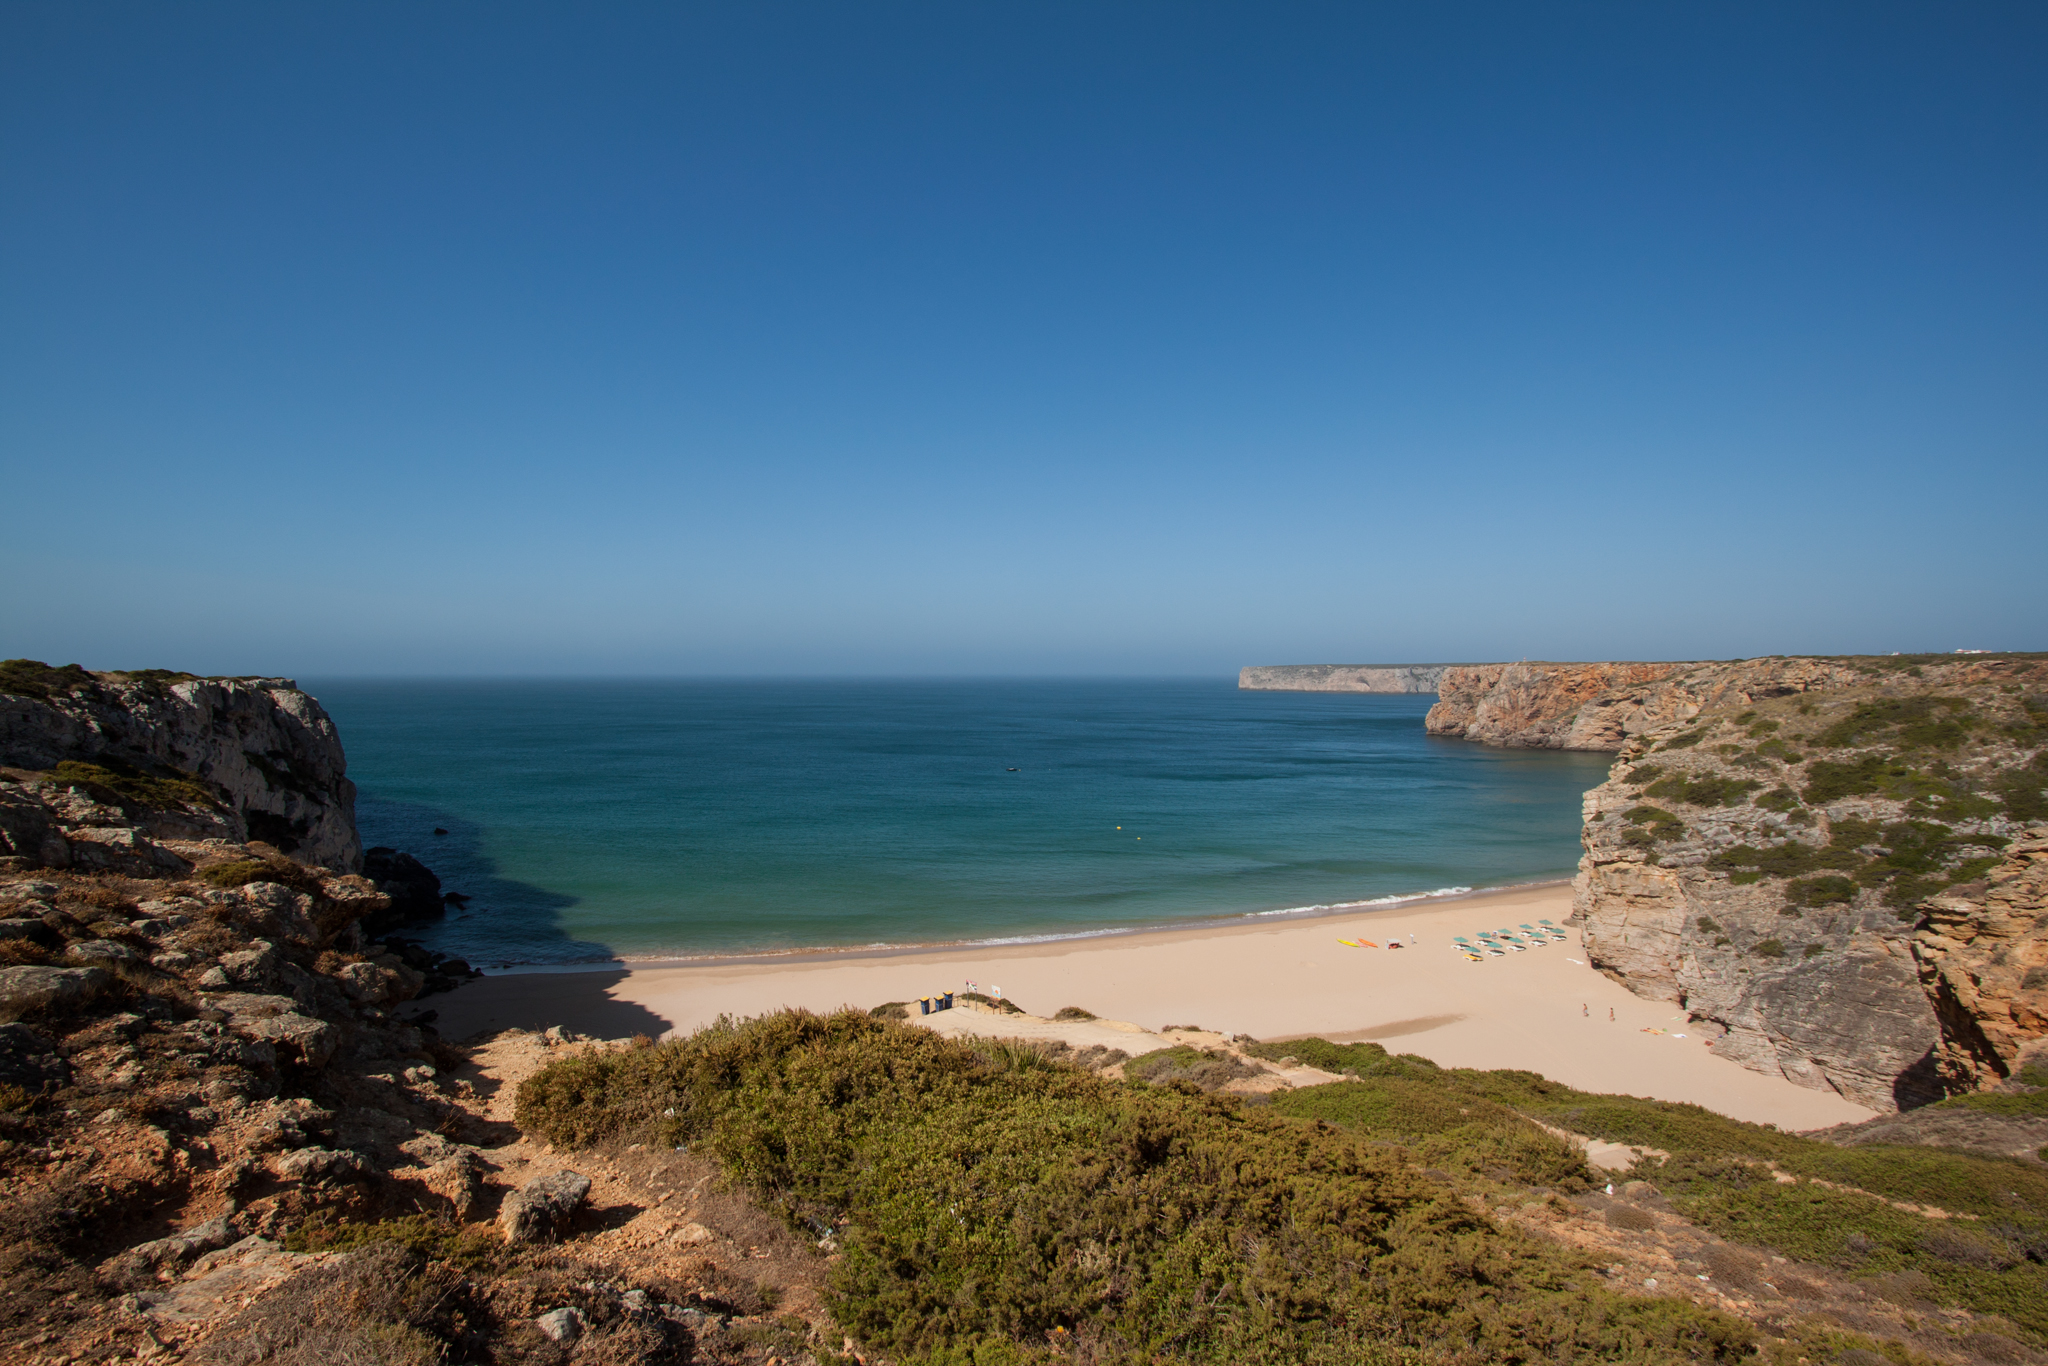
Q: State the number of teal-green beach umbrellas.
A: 10